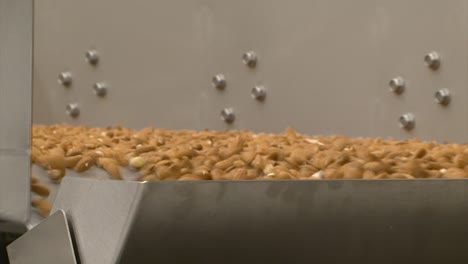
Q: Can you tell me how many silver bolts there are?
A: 12